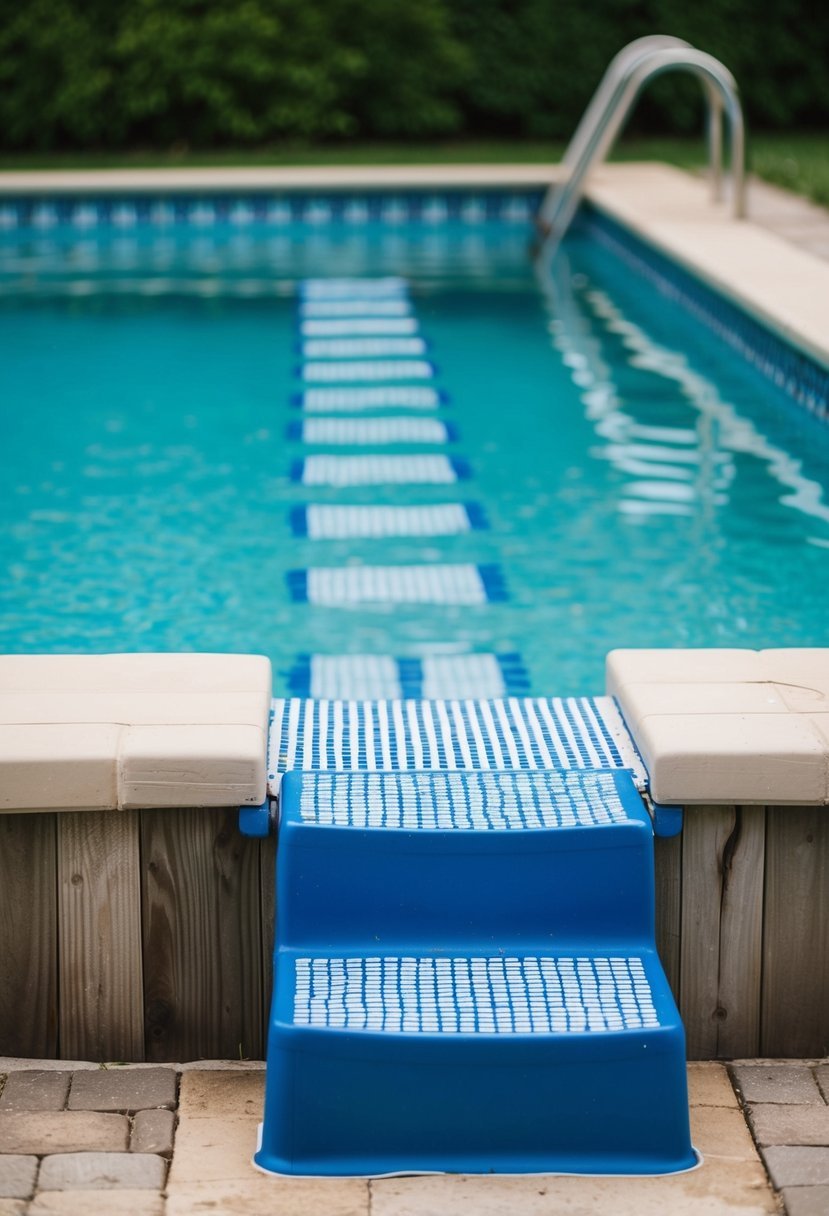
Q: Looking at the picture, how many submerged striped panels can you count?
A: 11